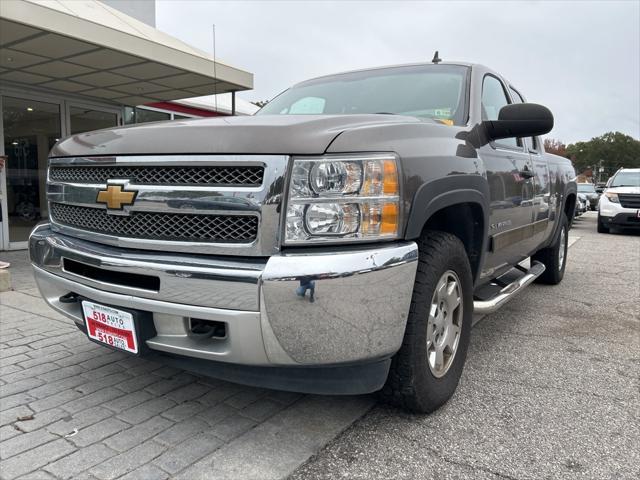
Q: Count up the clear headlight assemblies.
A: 1